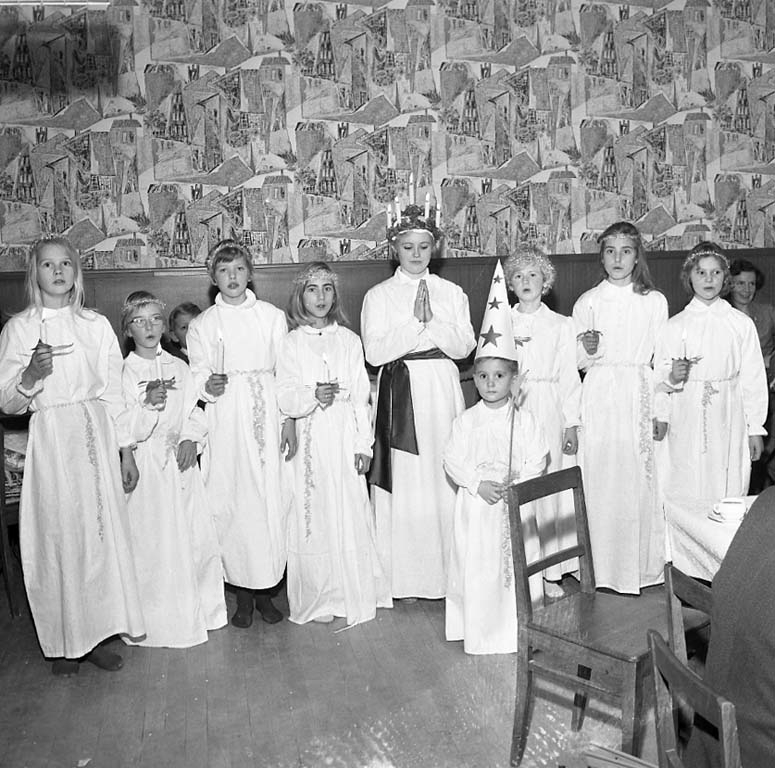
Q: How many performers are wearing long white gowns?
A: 9